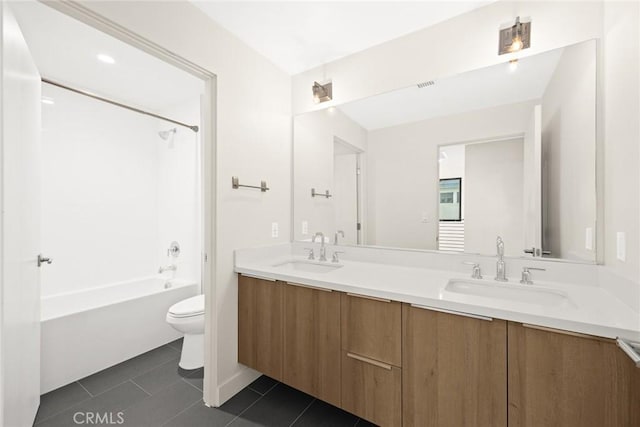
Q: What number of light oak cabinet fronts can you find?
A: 6